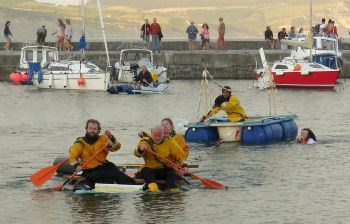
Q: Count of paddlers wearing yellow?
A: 4